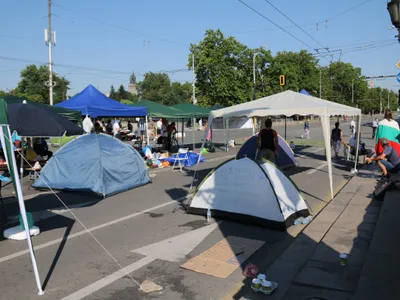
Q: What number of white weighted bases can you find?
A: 1